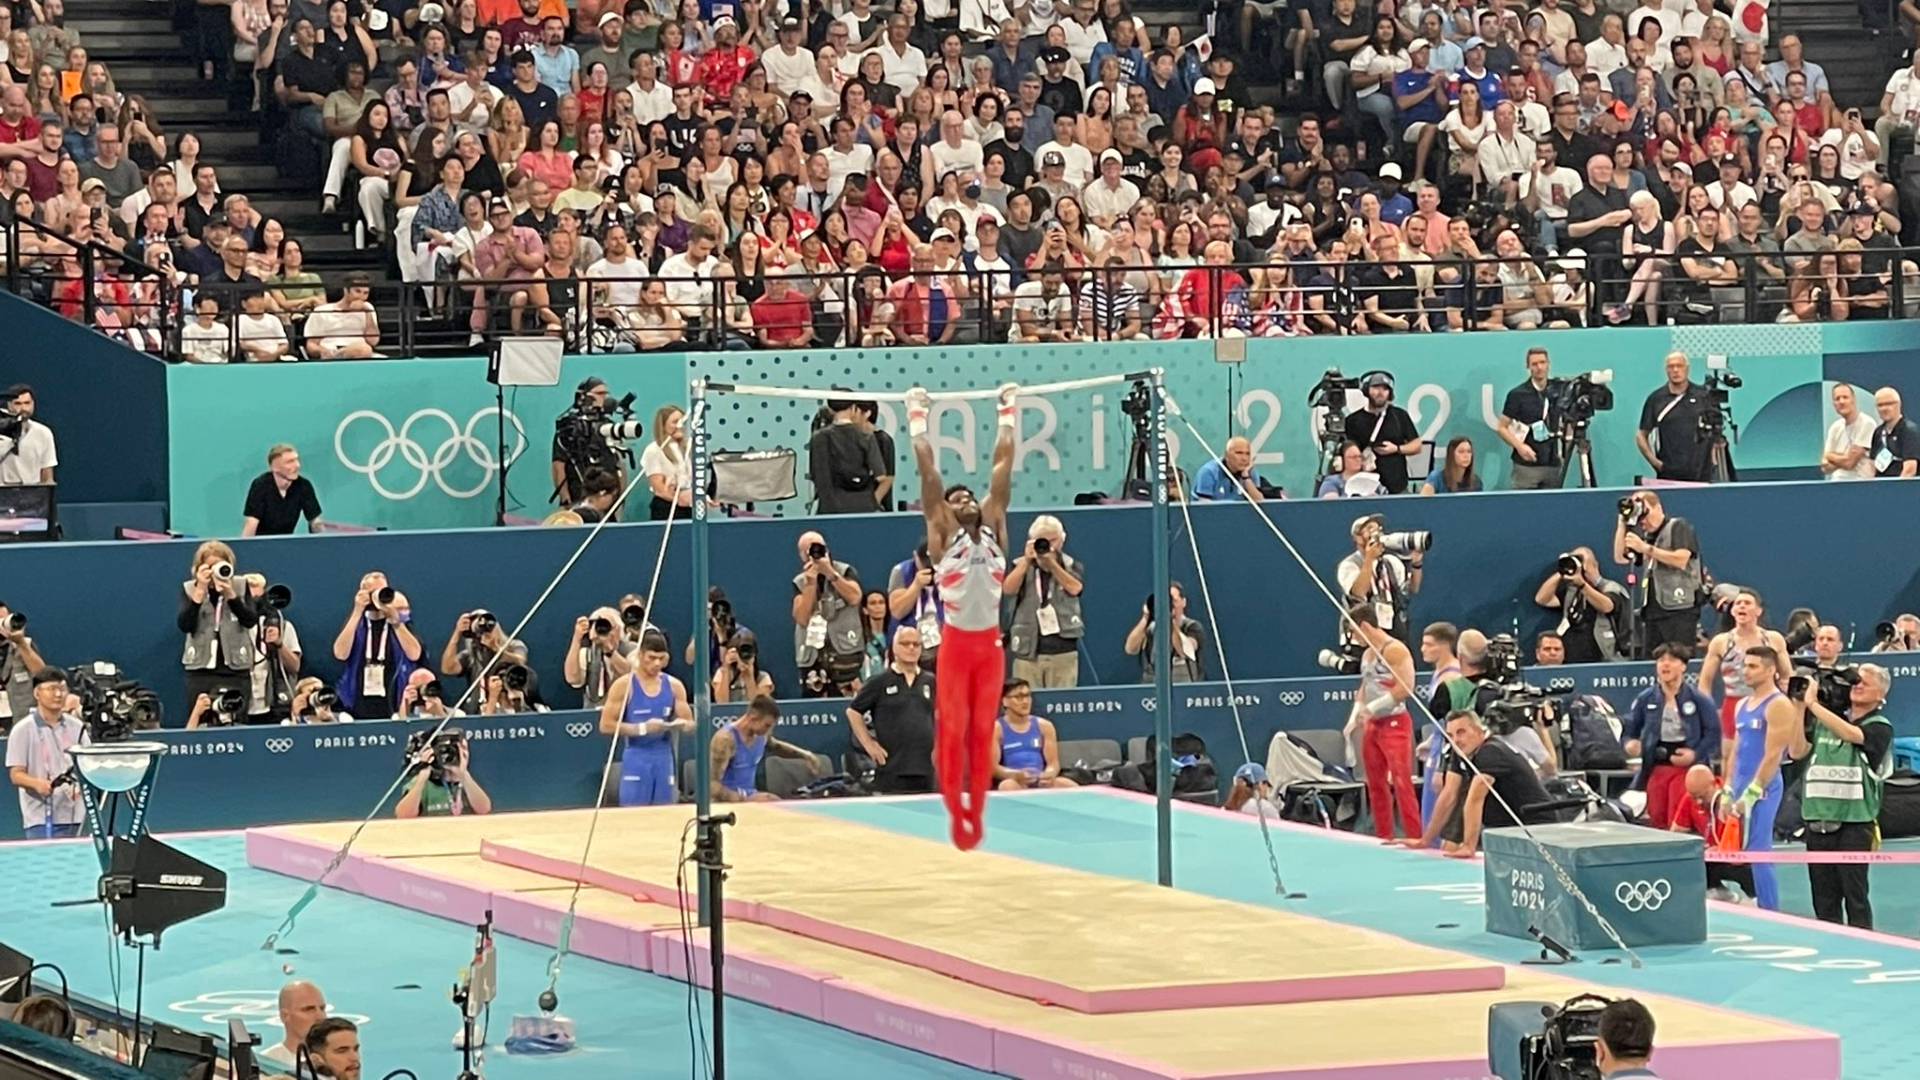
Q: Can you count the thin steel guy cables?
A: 4